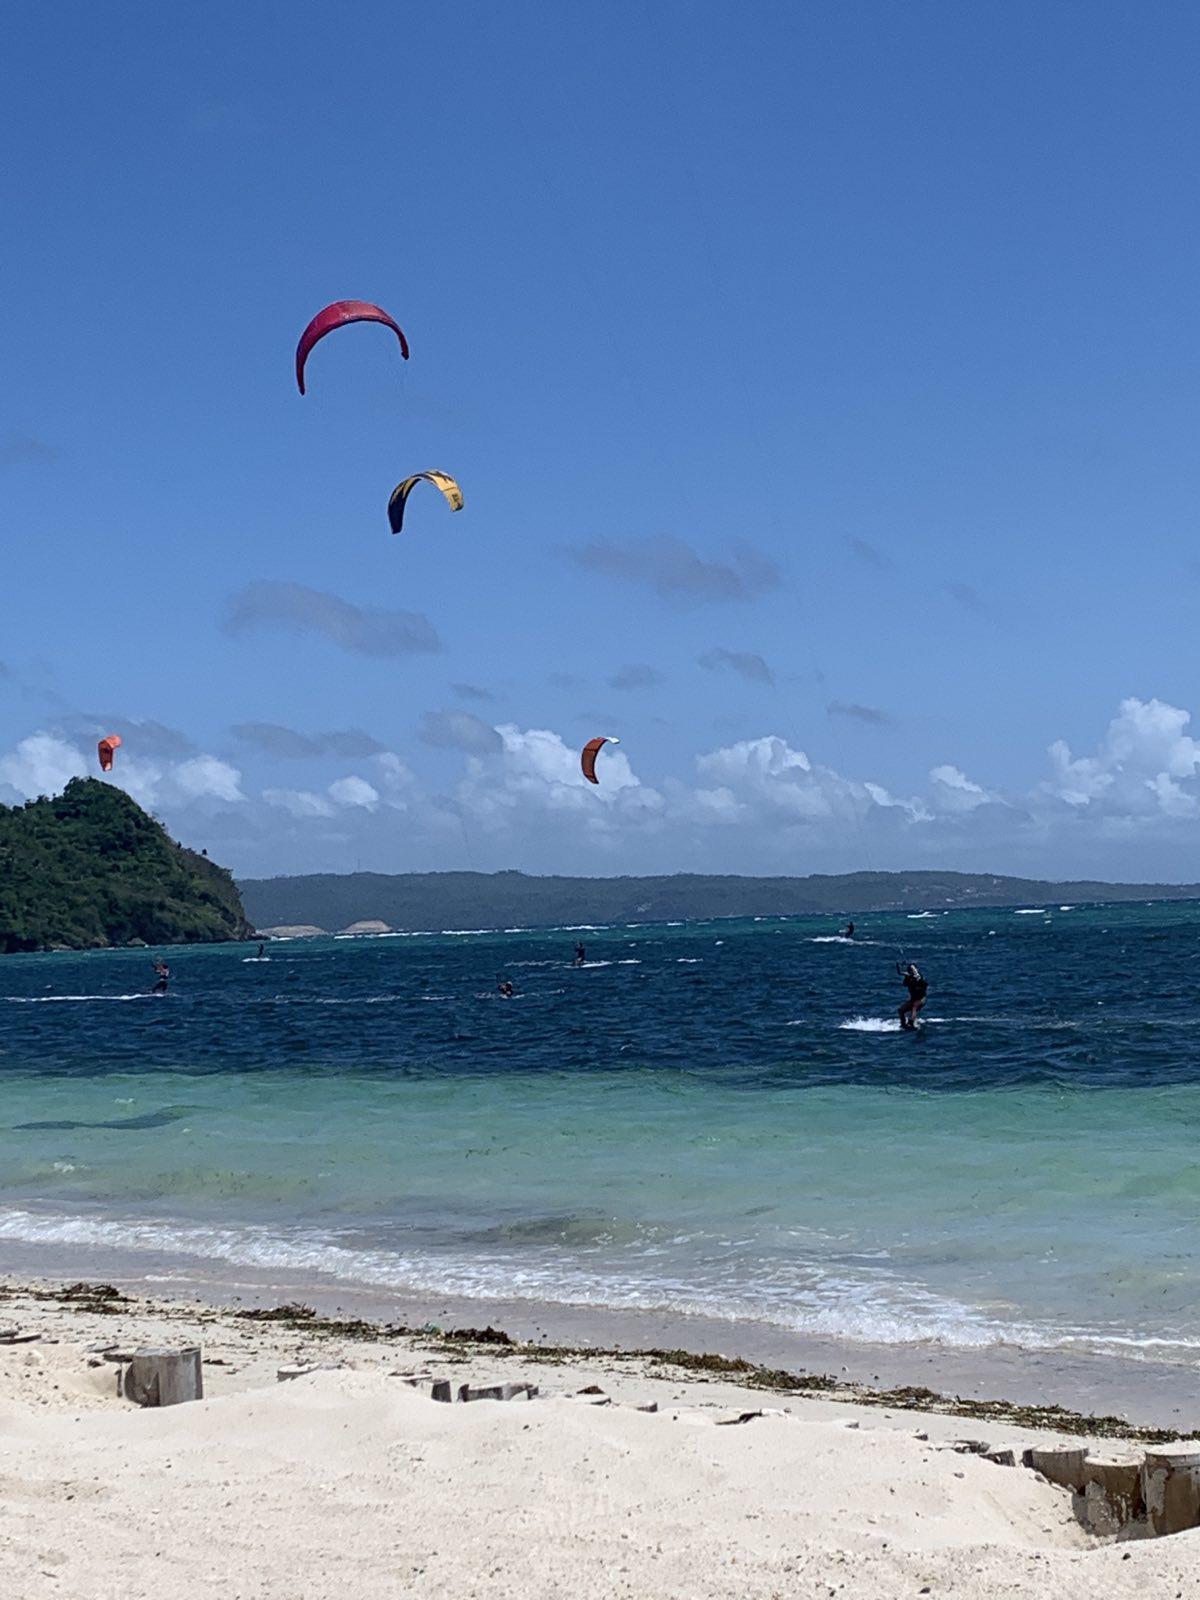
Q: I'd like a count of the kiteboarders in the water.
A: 6